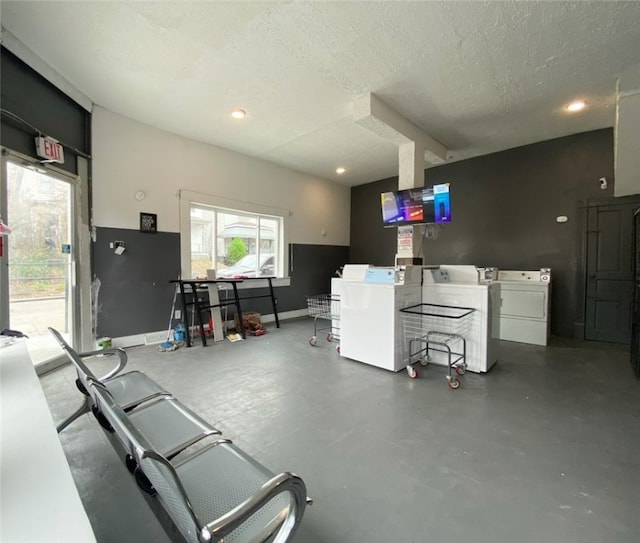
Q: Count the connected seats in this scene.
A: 3